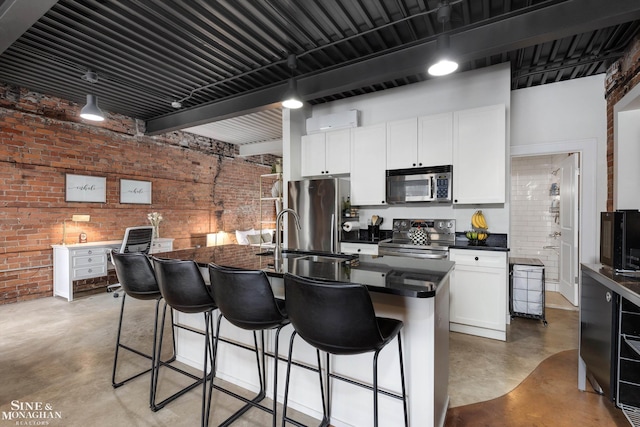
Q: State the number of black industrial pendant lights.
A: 3